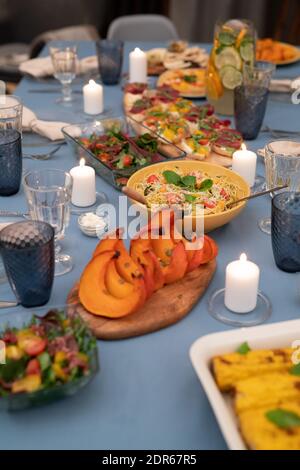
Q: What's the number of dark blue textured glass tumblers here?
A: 5